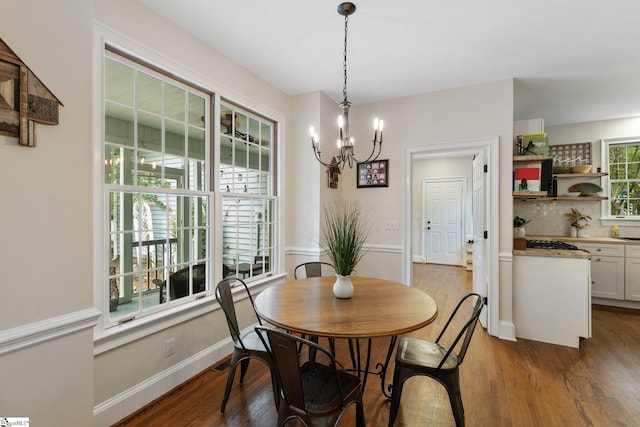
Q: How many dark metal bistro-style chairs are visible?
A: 4